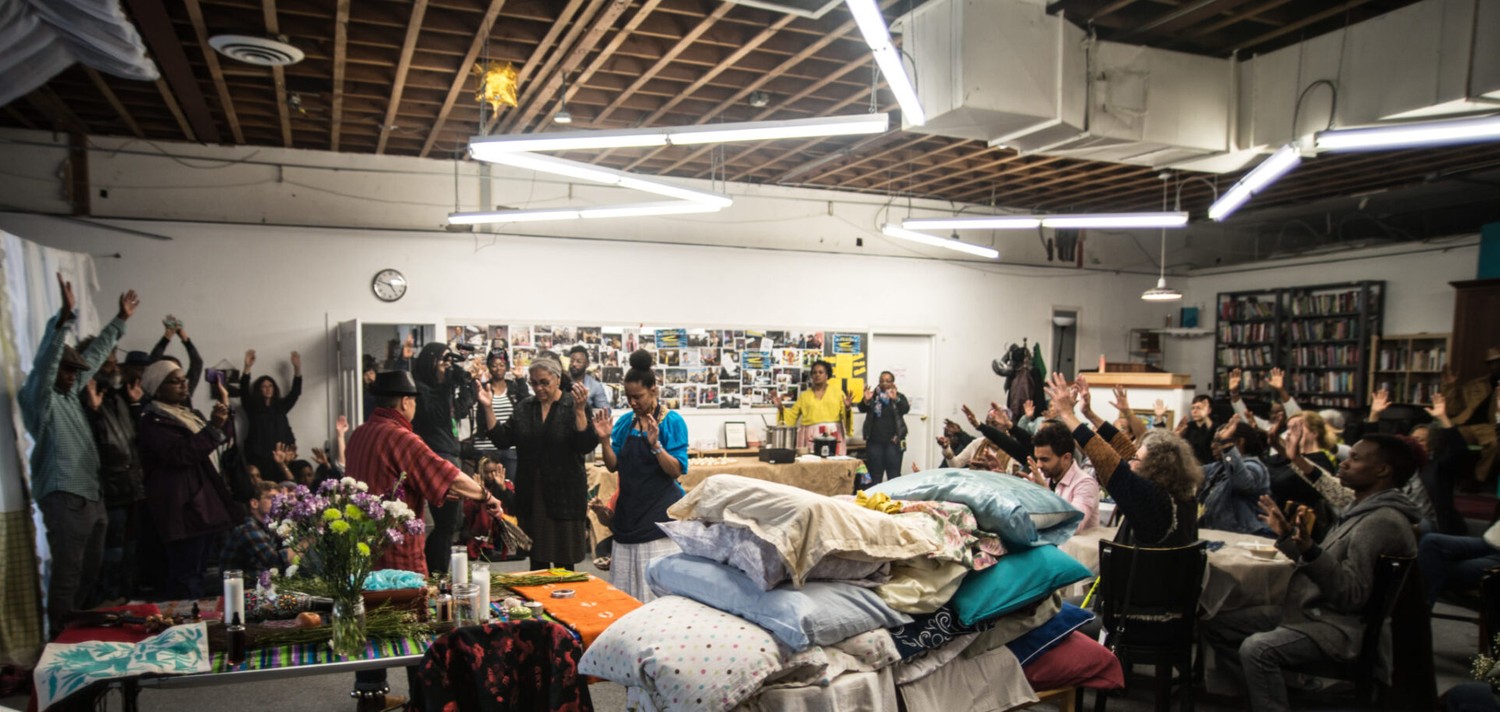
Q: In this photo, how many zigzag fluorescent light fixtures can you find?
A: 2